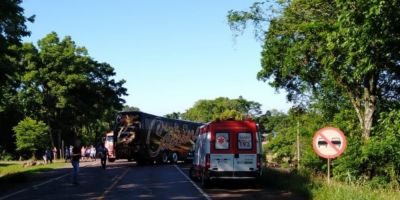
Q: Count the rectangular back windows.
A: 2